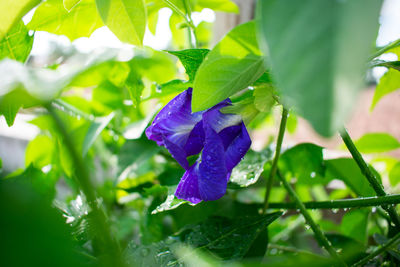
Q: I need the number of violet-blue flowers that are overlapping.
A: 2